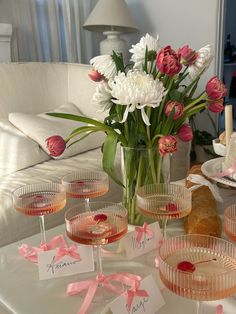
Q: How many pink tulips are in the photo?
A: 9